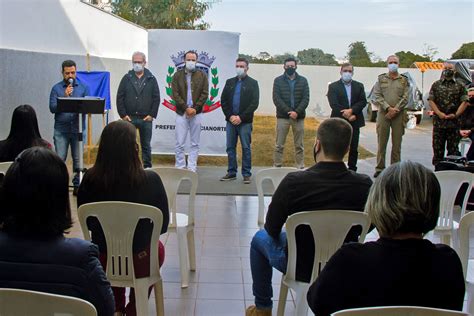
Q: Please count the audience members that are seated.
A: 5